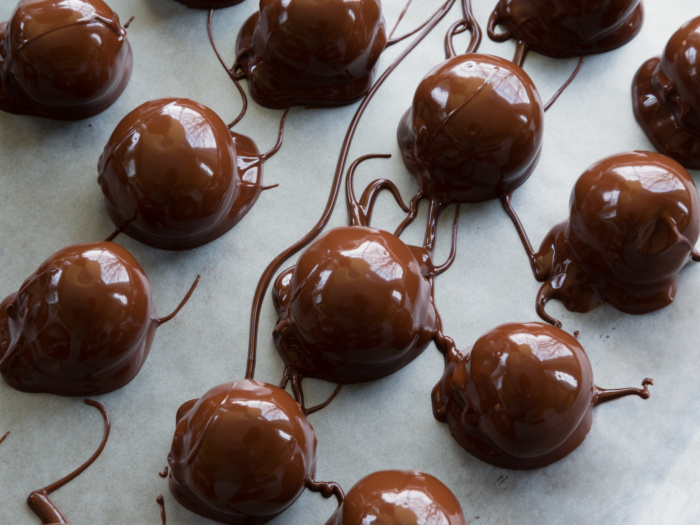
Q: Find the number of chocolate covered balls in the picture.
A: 13